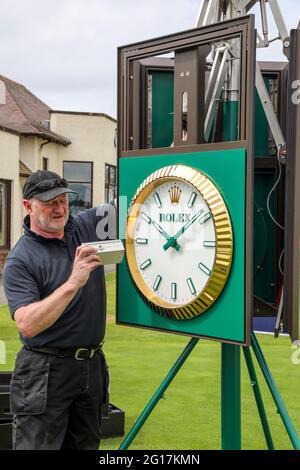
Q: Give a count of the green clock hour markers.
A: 11